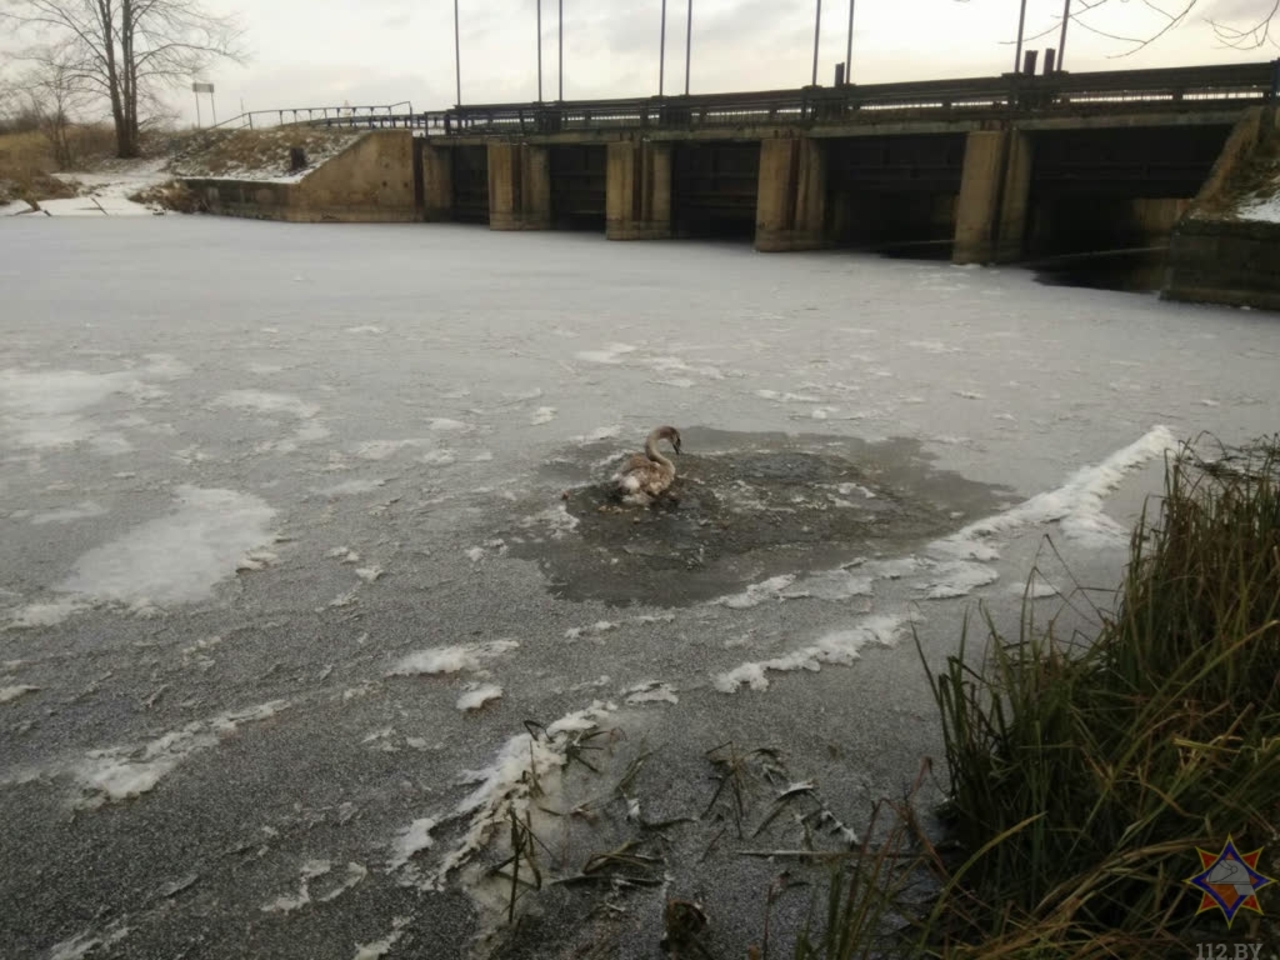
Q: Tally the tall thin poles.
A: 9